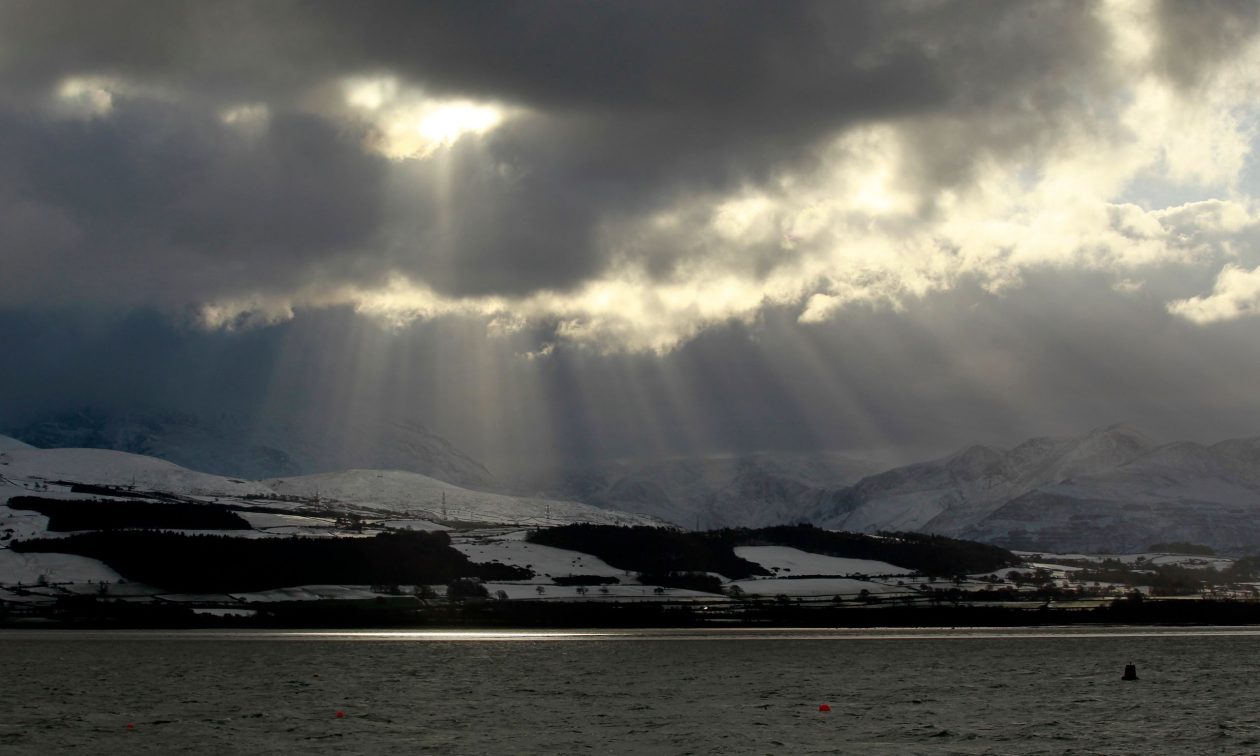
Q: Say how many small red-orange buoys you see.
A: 3